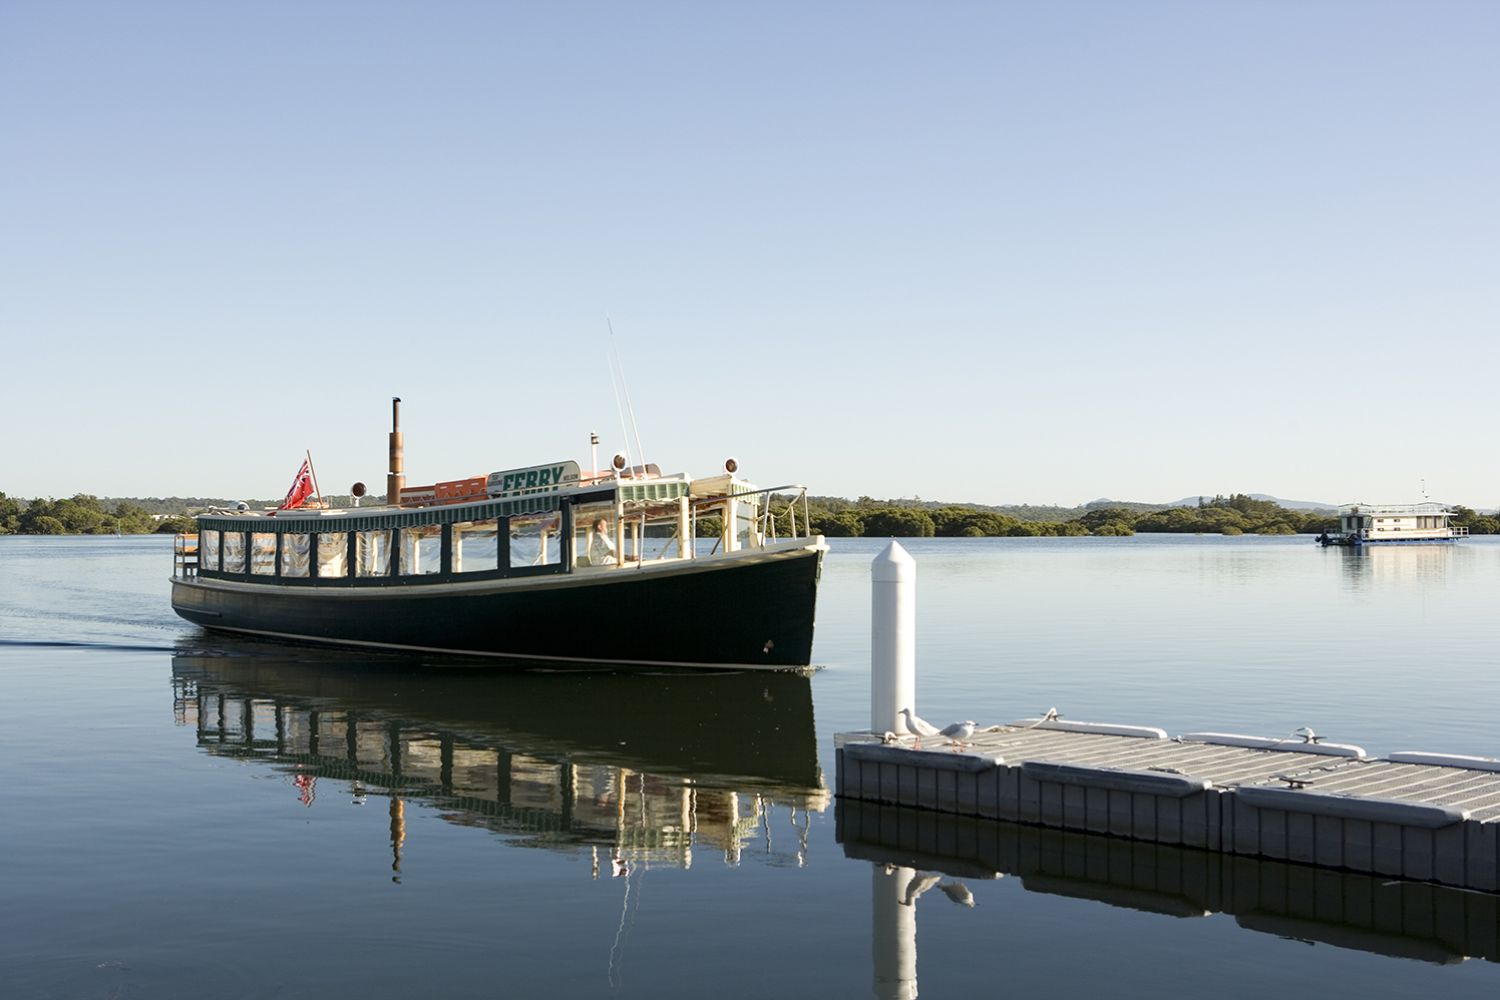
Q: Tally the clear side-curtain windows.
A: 9